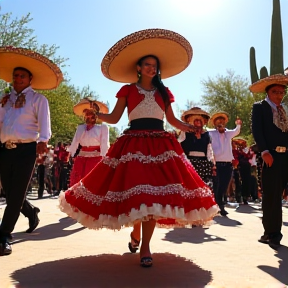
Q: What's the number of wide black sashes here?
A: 1